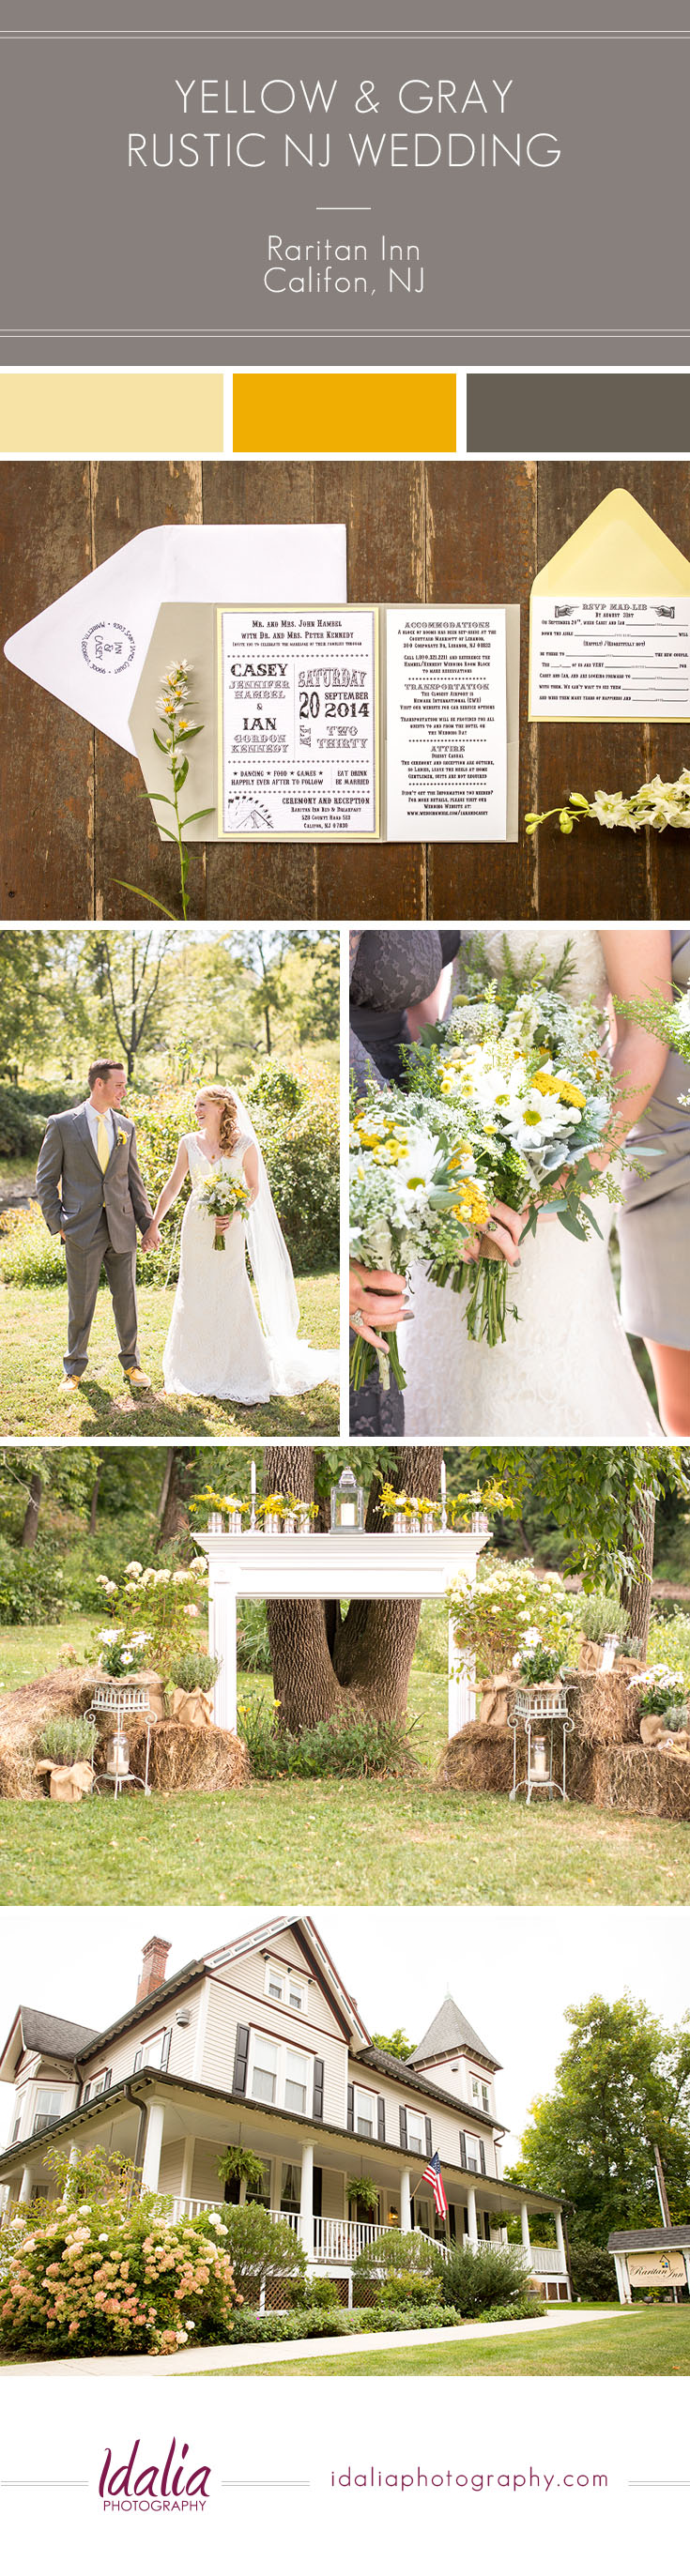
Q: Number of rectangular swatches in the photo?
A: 3